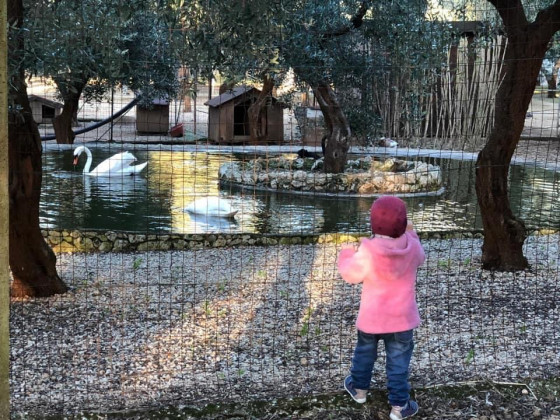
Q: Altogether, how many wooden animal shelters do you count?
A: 3